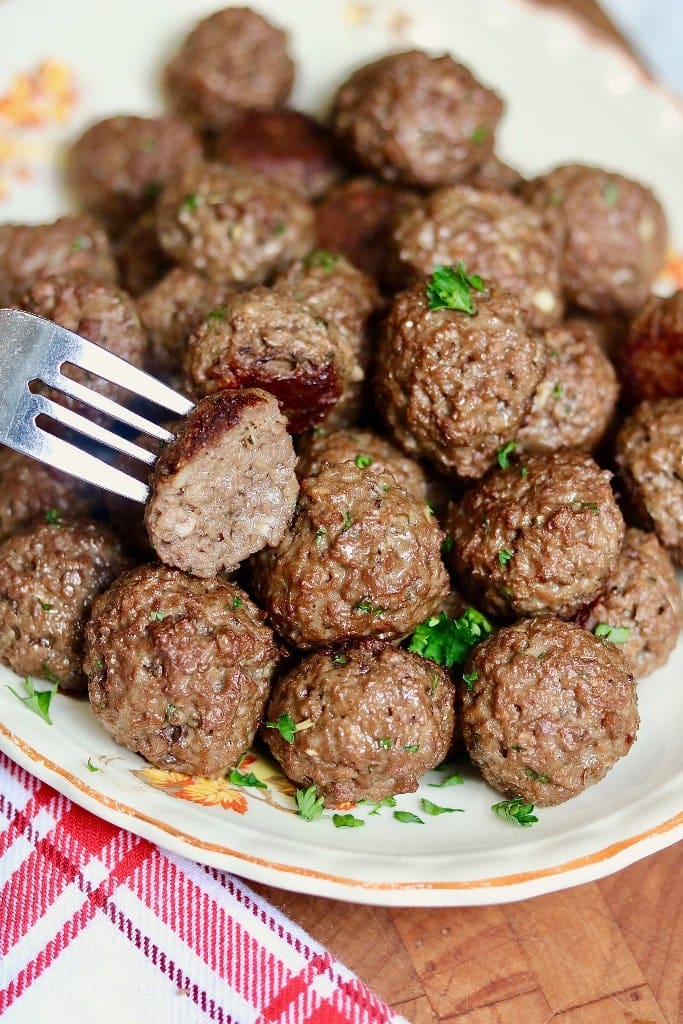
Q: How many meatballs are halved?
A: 1